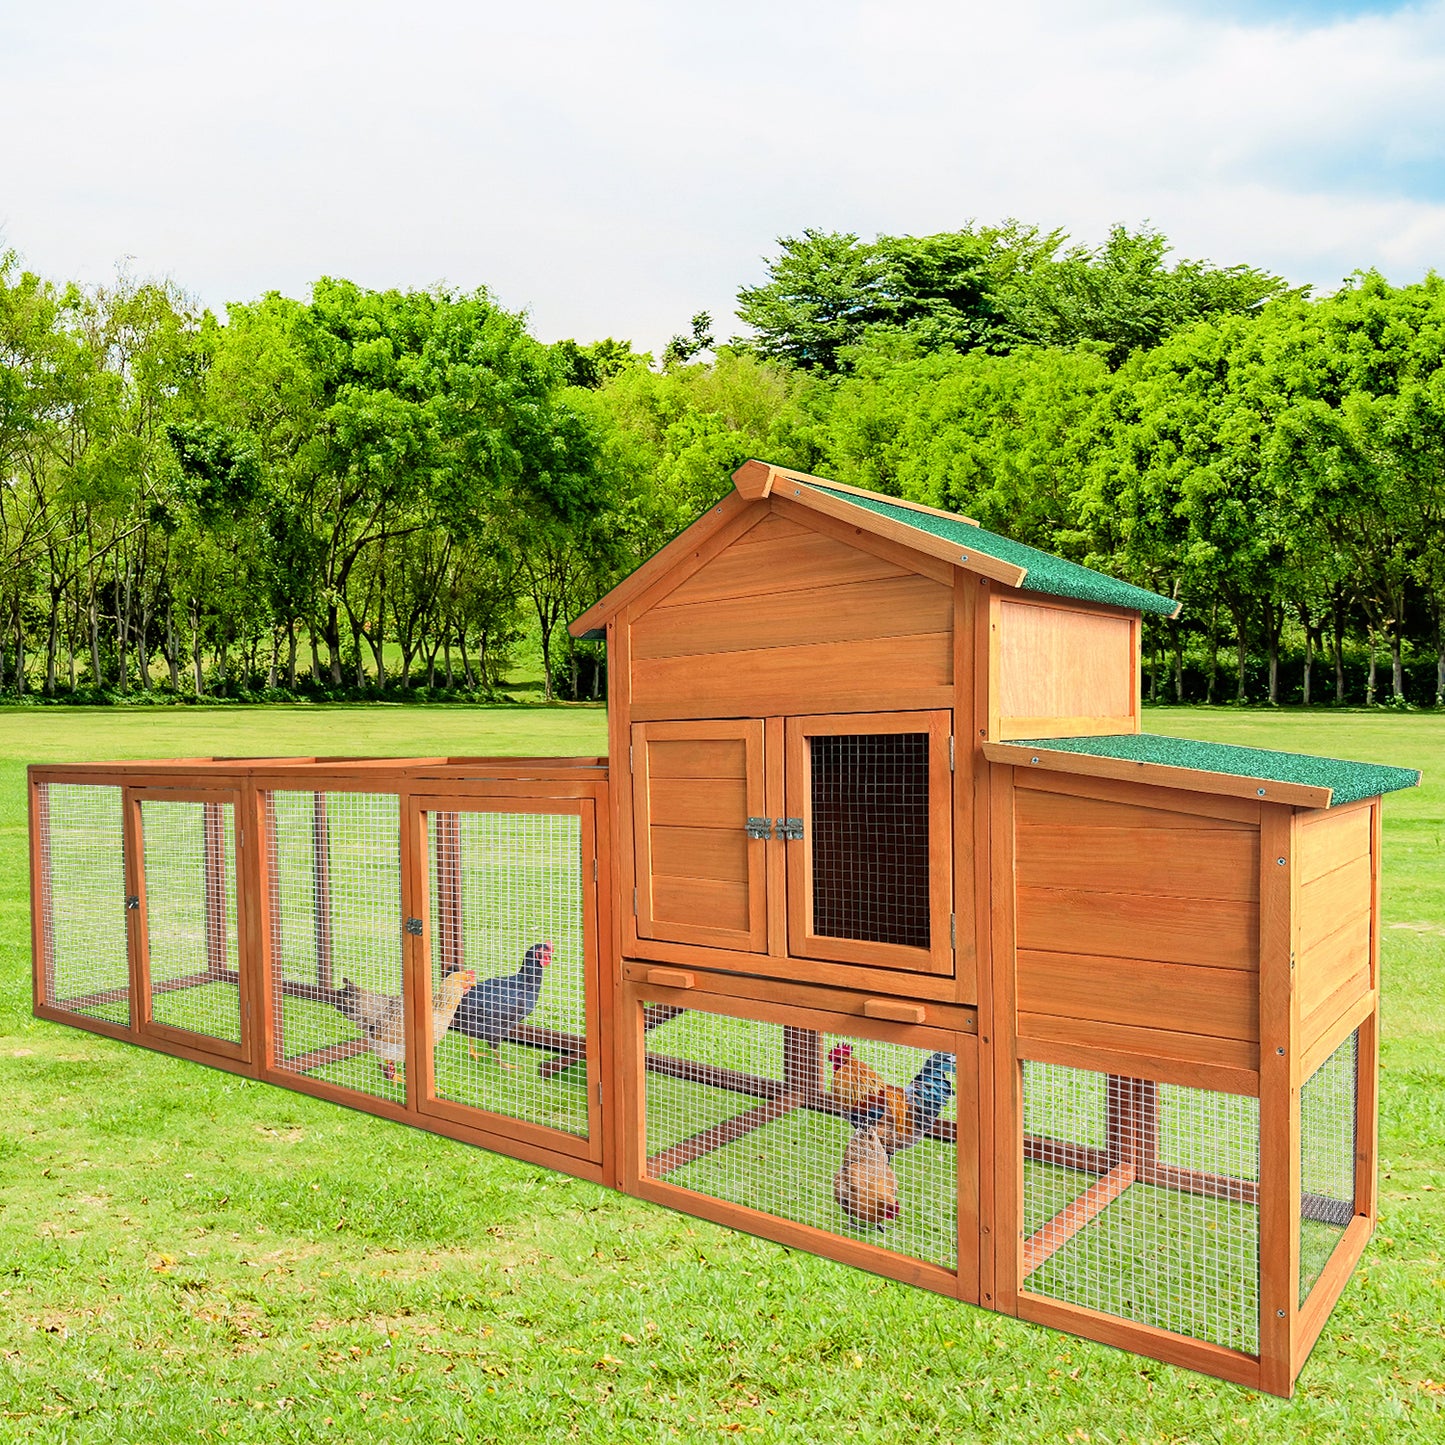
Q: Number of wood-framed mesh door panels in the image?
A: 3